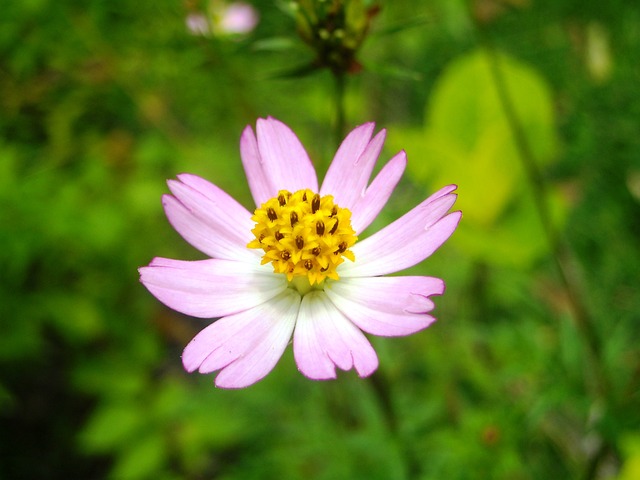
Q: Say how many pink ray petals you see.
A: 8